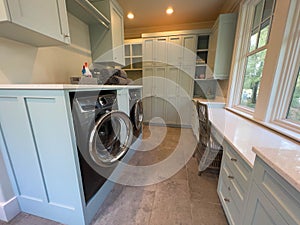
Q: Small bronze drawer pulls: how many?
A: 3